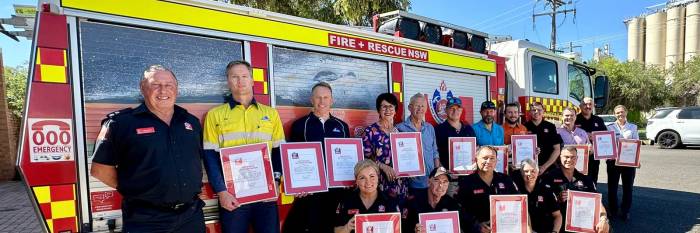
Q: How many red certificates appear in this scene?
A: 14